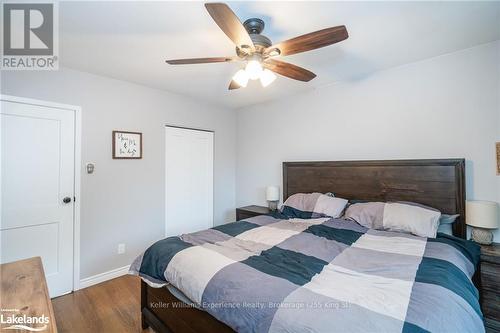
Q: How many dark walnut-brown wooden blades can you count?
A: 5